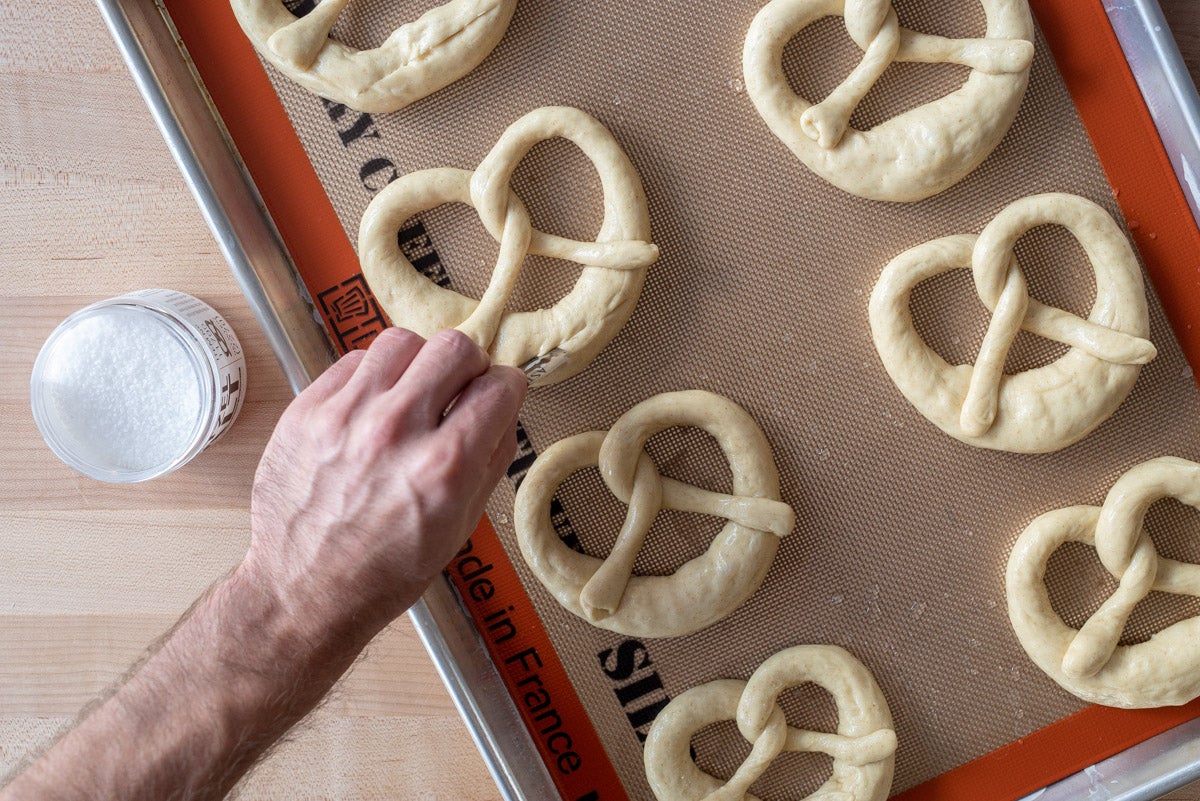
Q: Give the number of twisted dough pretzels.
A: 7